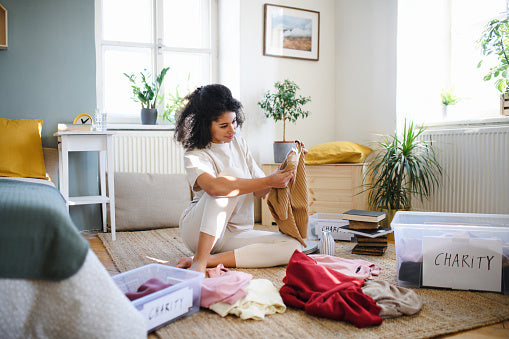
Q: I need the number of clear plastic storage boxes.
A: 3